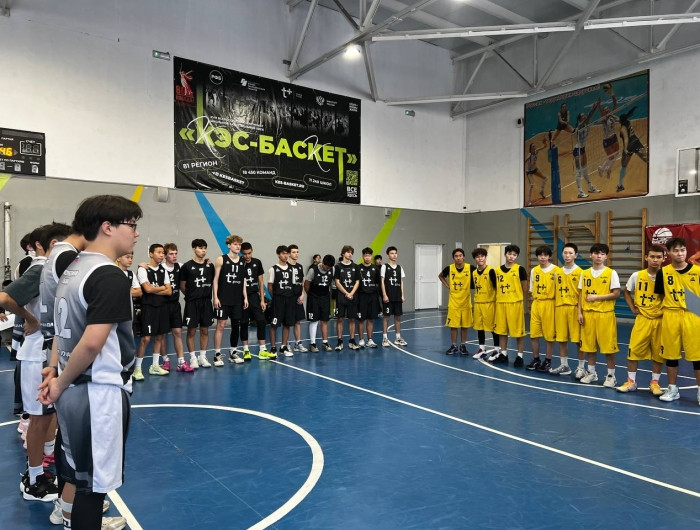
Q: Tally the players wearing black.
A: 12